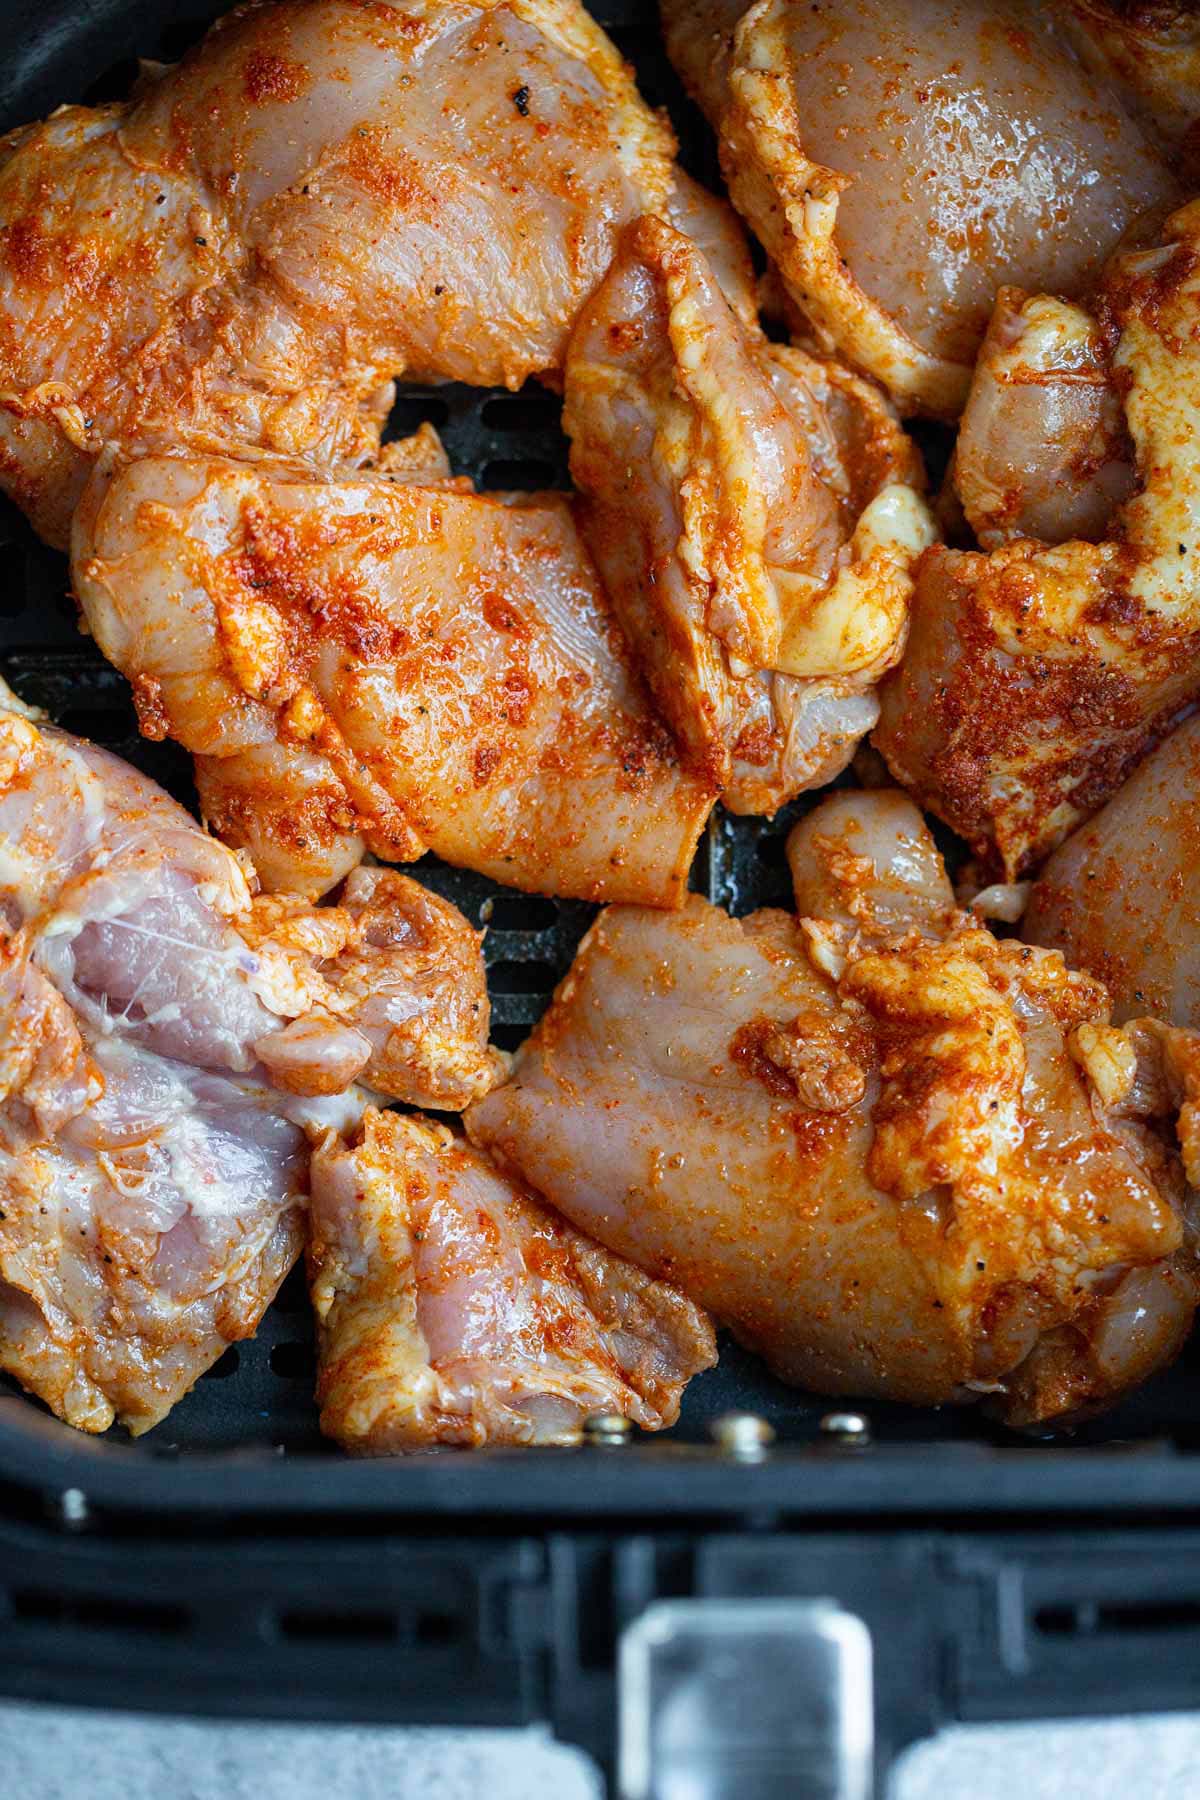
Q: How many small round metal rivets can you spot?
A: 3